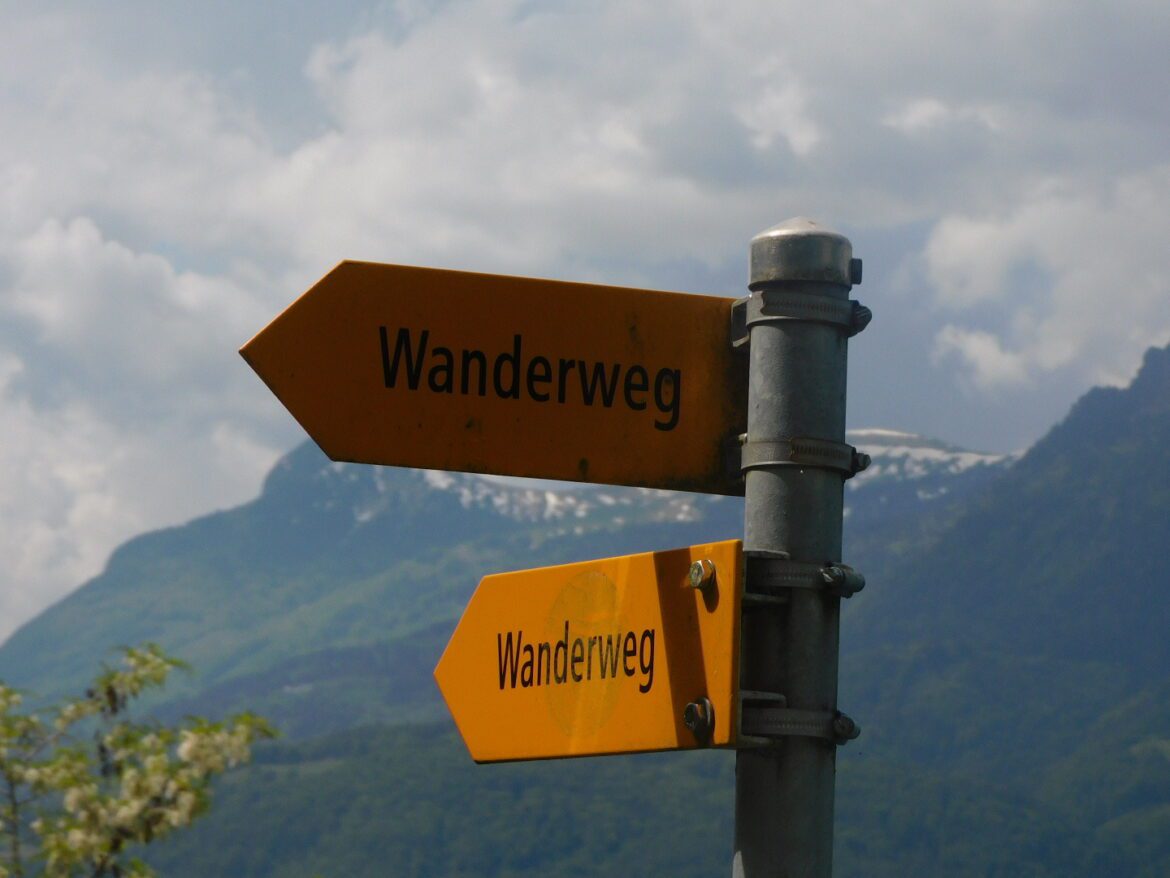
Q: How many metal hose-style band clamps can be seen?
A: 4